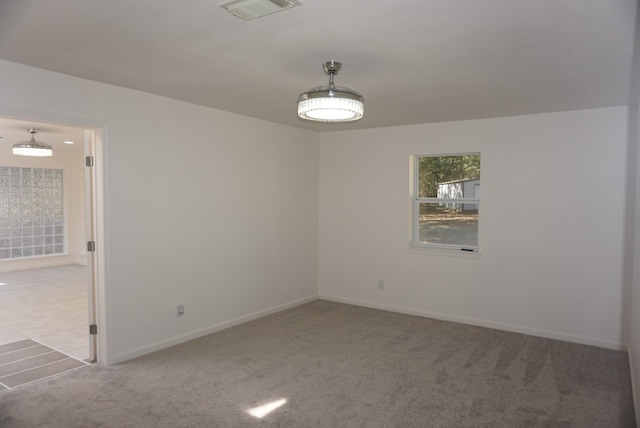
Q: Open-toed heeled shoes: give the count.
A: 0